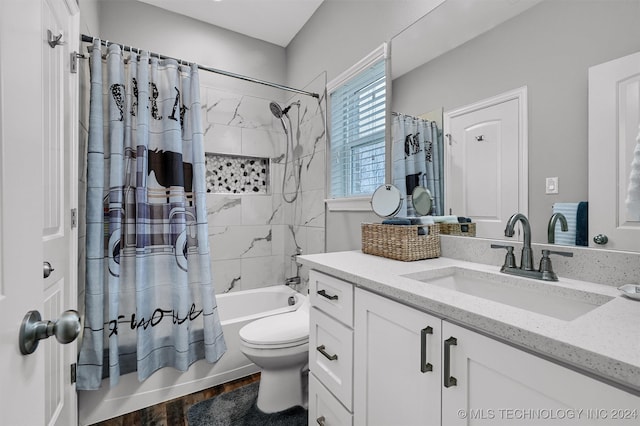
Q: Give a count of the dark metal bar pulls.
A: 5